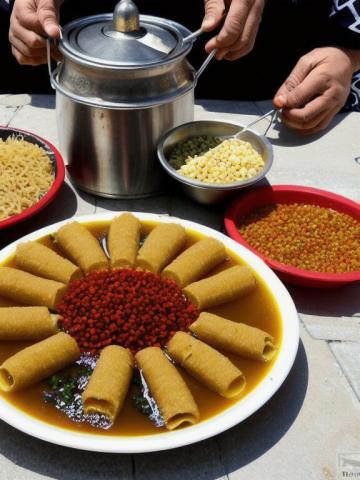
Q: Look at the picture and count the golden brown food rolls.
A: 13